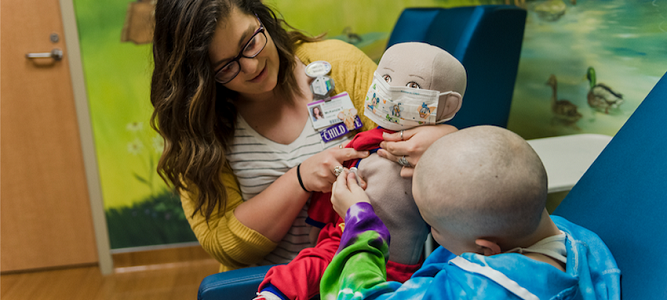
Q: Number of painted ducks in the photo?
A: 2